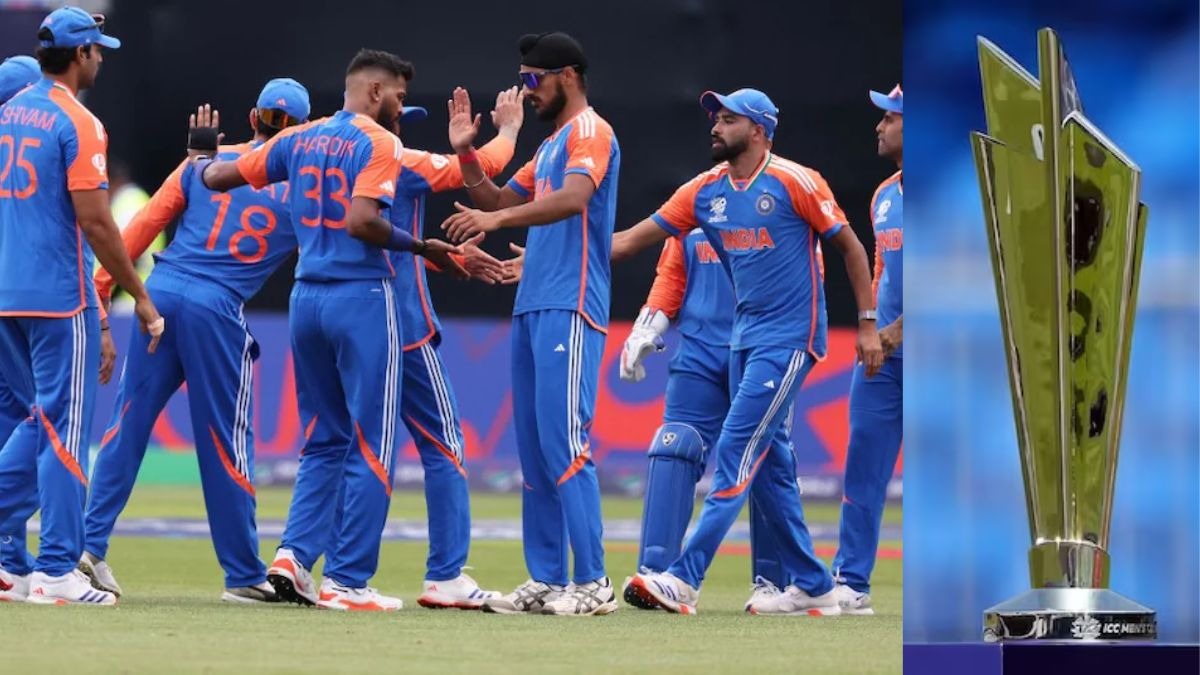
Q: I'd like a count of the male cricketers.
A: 9